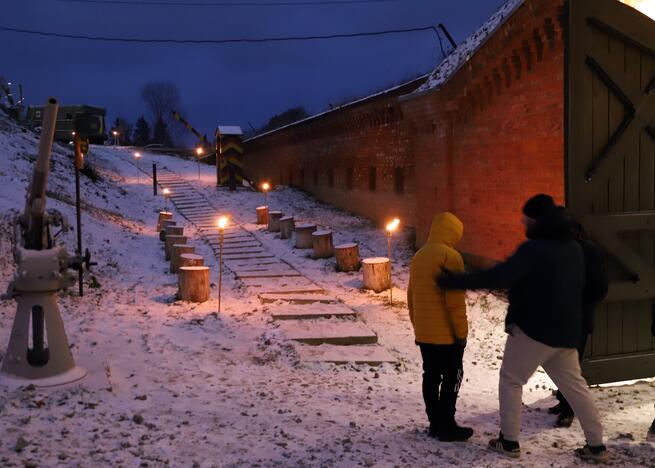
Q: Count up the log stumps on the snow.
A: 14